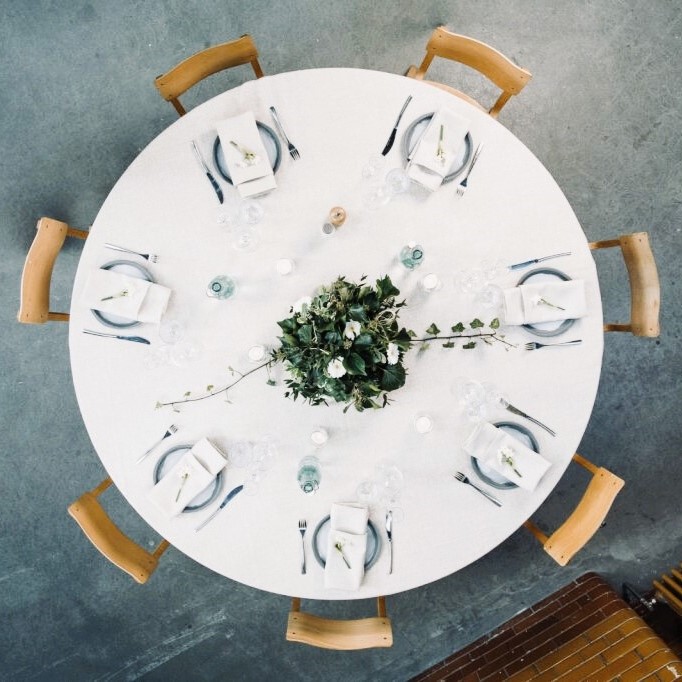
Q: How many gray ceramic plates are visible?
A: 7